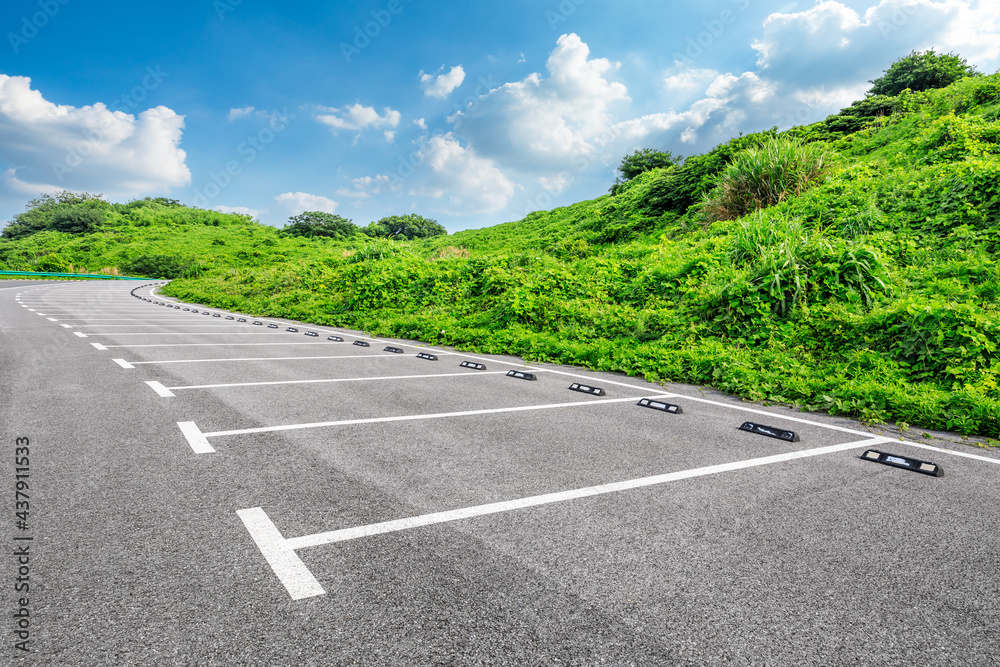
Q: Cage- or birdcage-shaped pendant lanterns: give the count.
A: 0